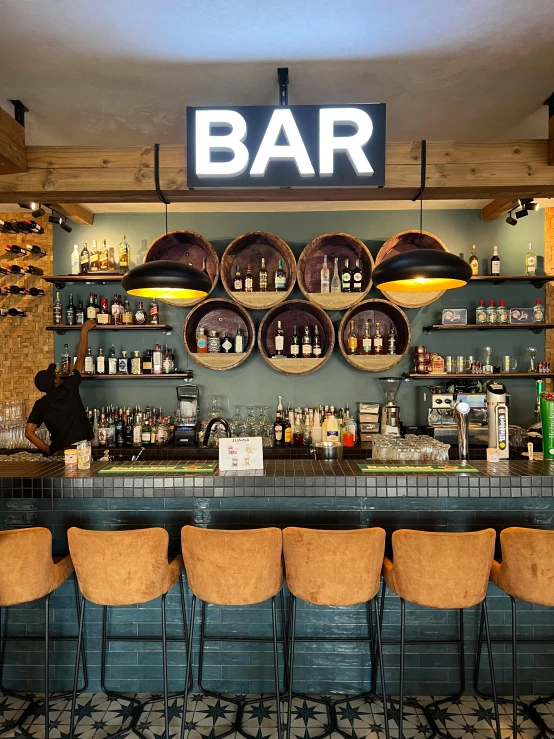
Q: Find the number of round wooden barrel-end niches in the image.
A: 7